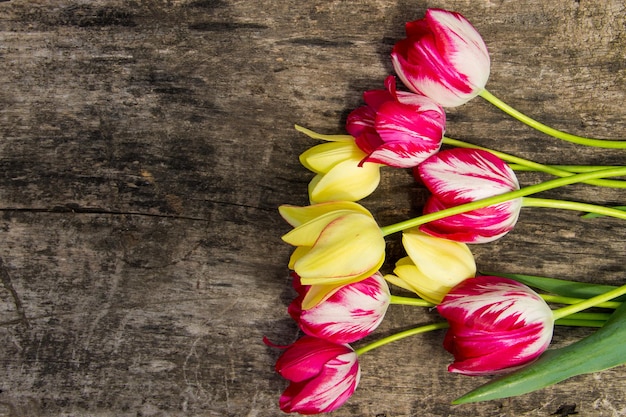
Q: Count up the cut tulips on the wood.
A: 9